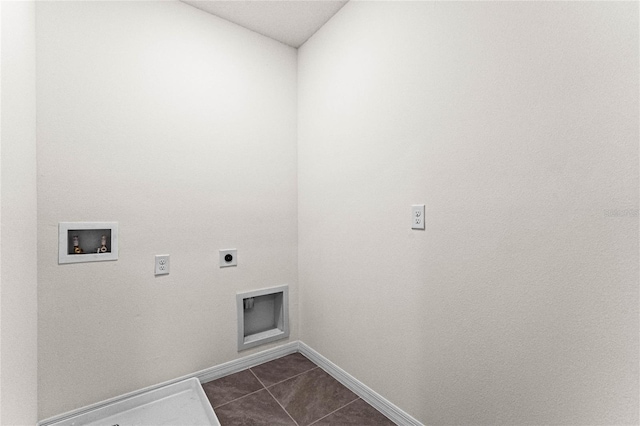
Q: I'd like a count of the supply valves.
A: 2